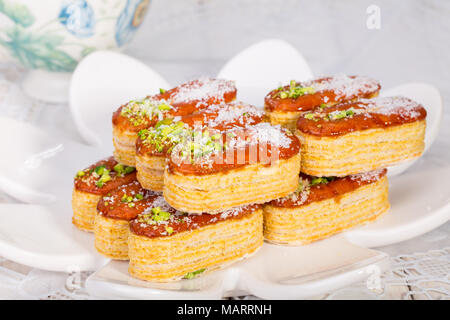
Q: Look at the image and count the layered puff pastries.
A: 9